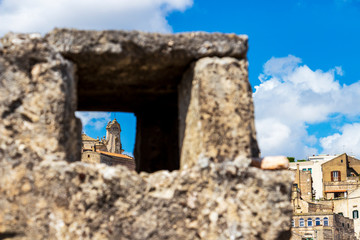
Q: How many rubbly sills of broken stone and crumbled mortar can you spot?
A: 1